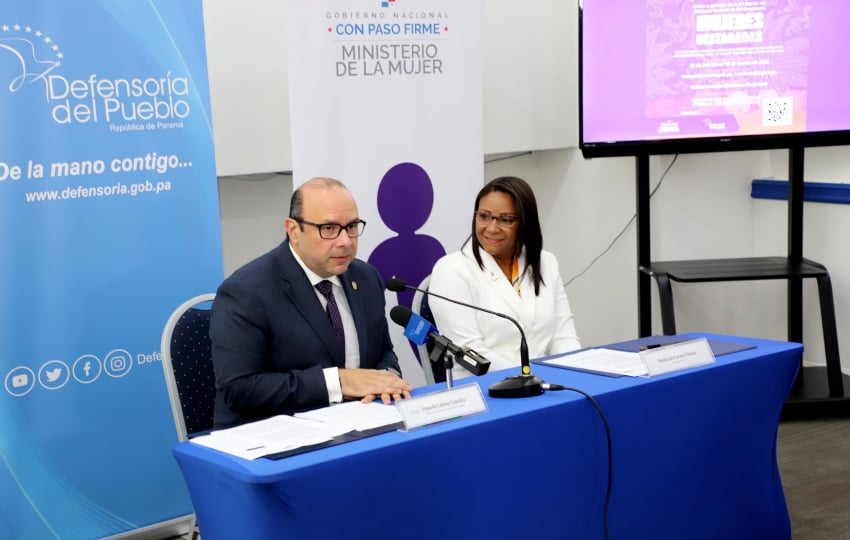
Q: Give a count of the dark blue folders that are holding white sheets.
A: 2